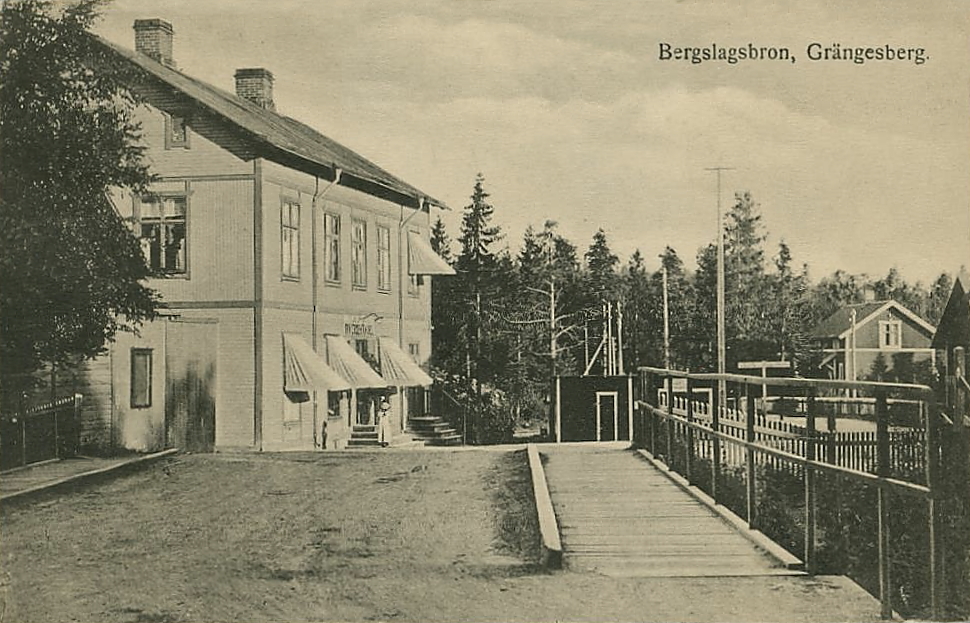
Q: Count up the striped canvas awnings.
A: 4